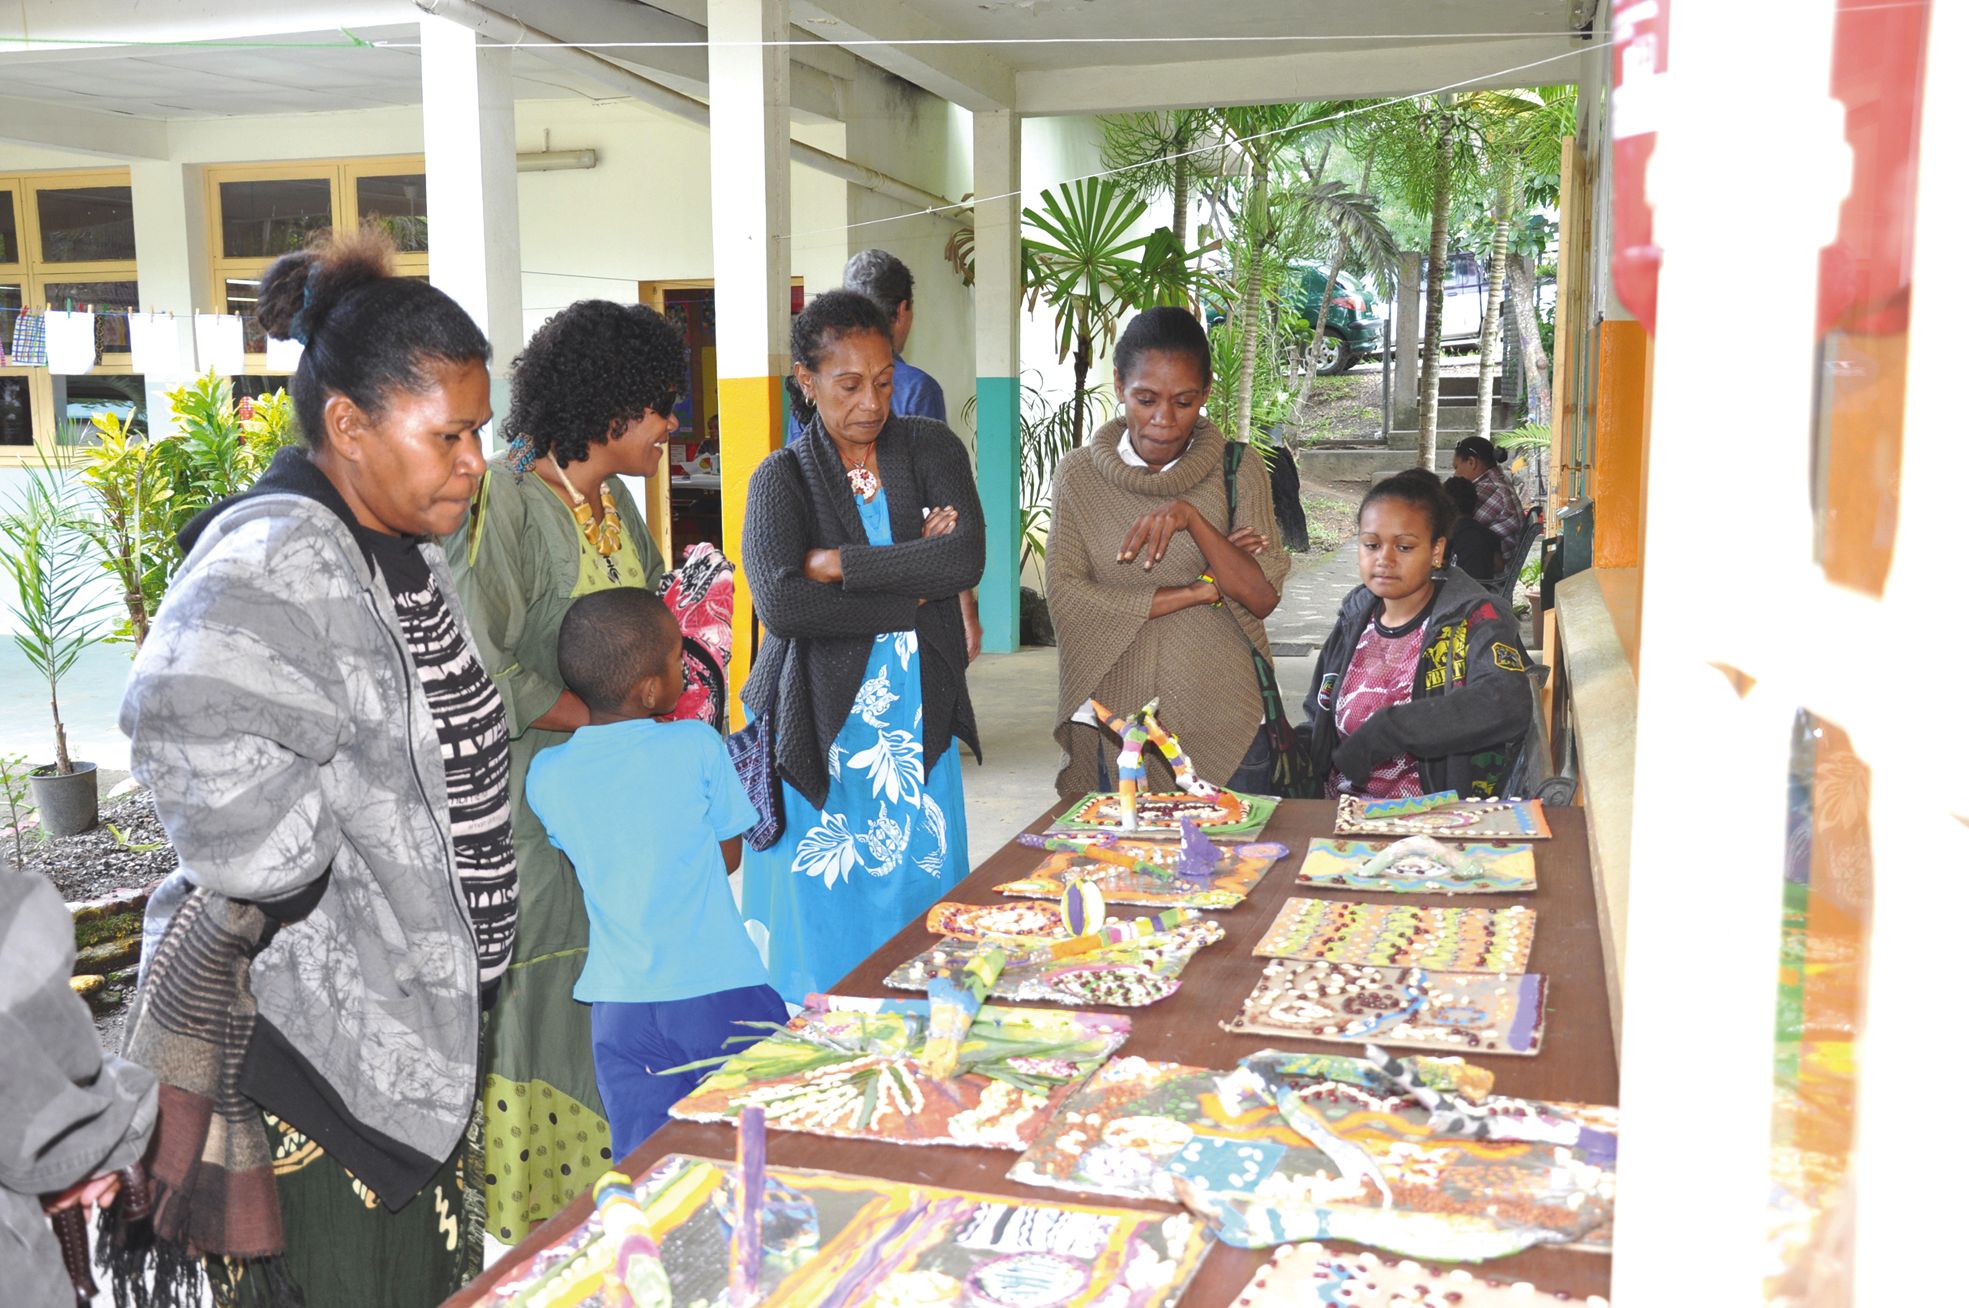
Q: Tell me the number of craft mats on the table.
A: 11